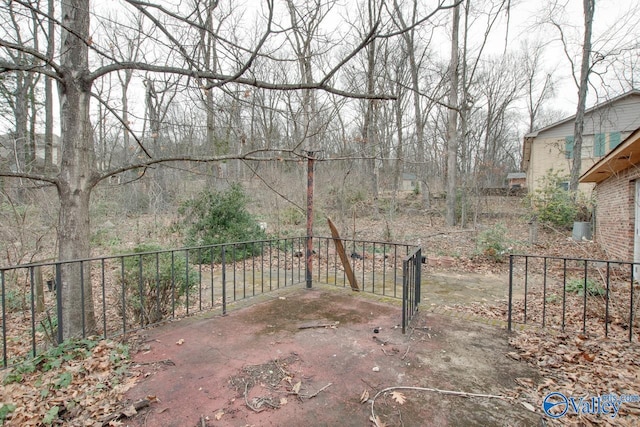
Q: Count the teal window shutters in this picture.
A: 3